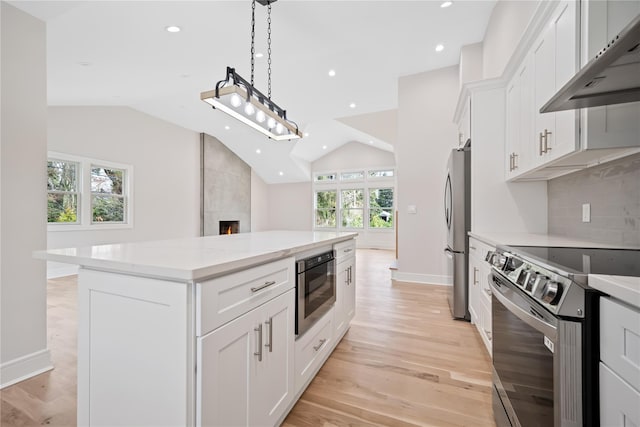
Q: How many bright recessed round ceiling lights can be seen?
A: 12